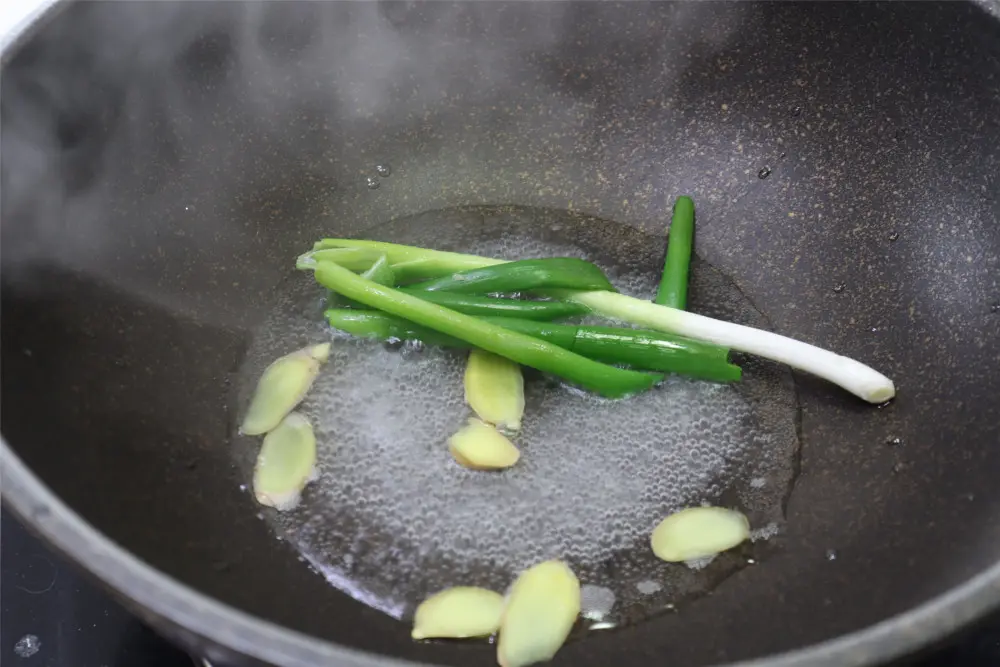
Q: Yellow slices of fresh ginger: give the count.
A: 7